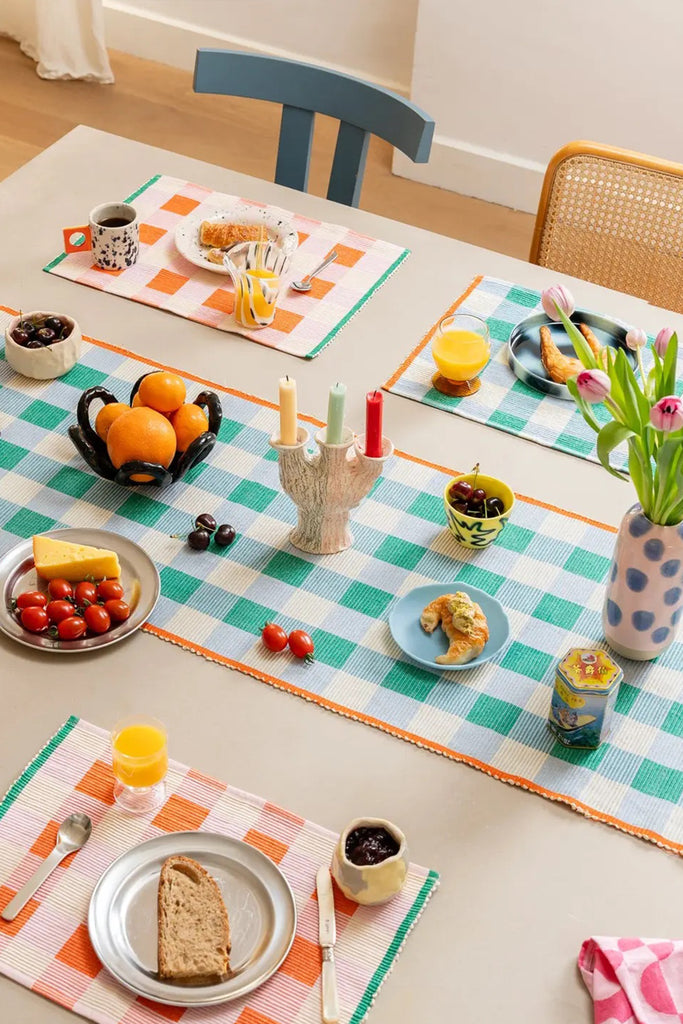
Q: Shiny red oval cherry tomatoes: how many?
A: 11